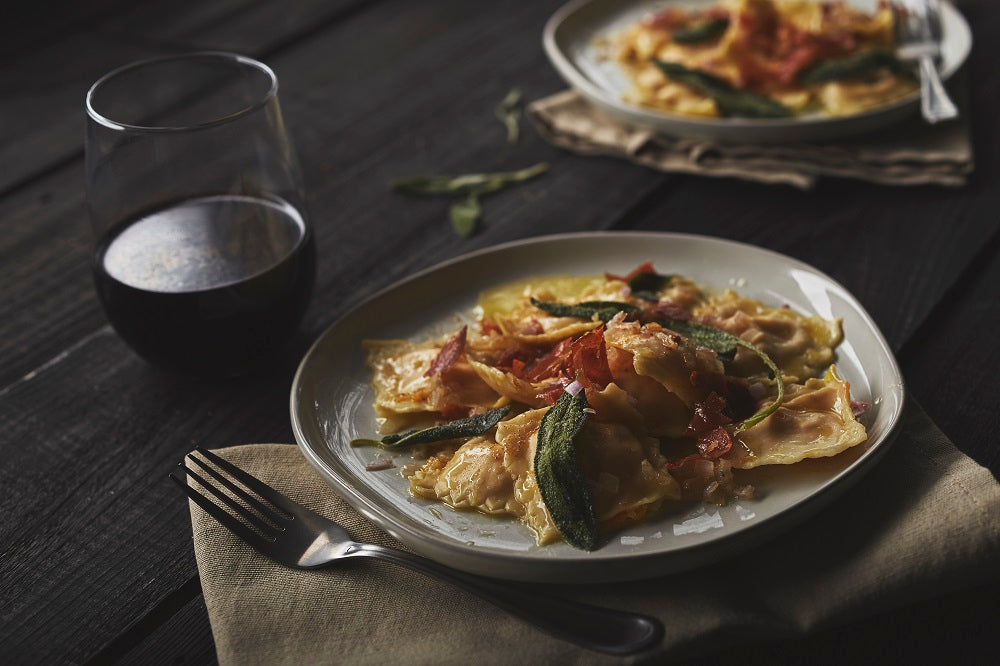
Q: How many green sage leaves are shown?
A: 11